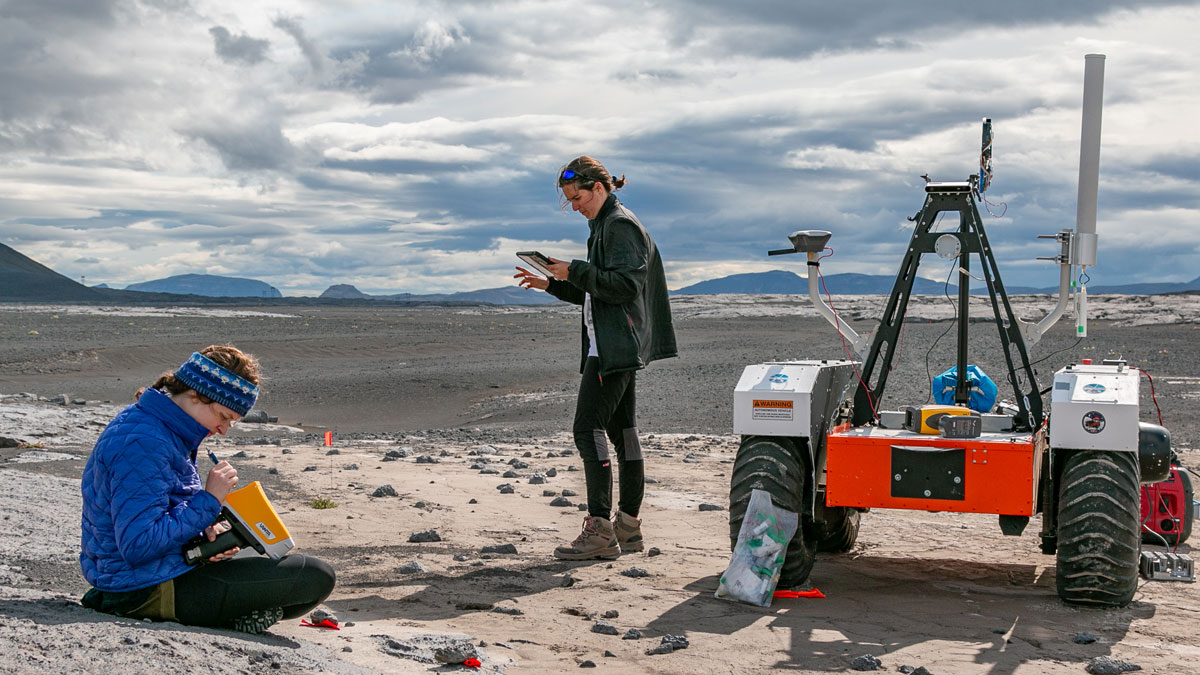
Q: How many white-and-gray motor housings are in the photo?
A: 2